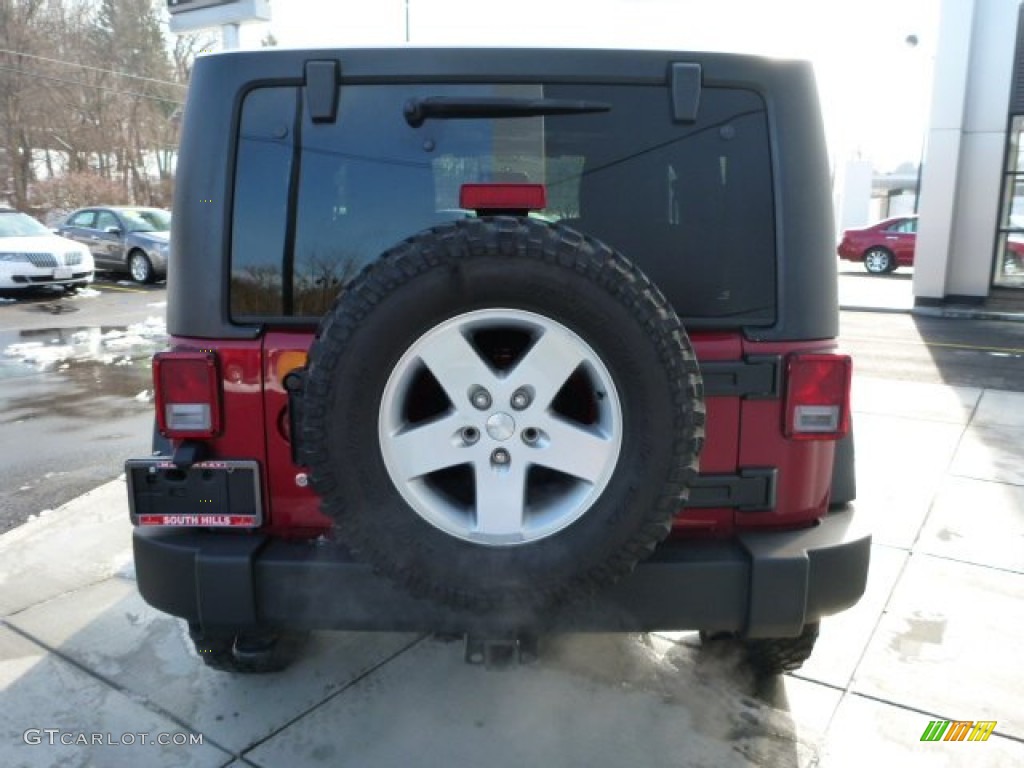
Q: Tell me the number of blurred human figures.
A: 0